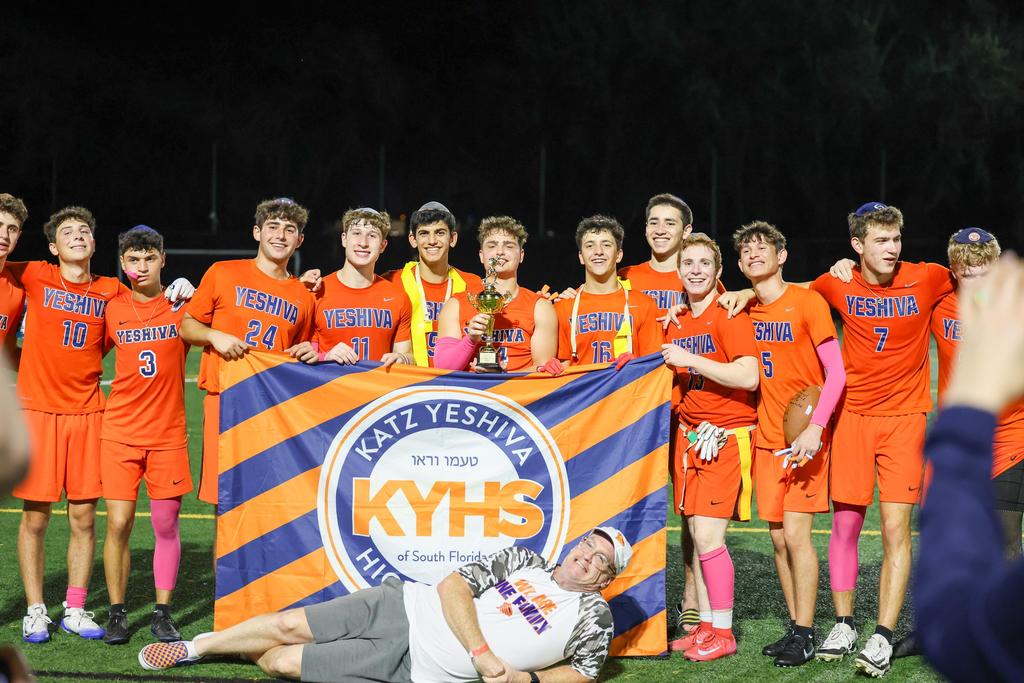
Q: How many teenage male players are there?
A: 13